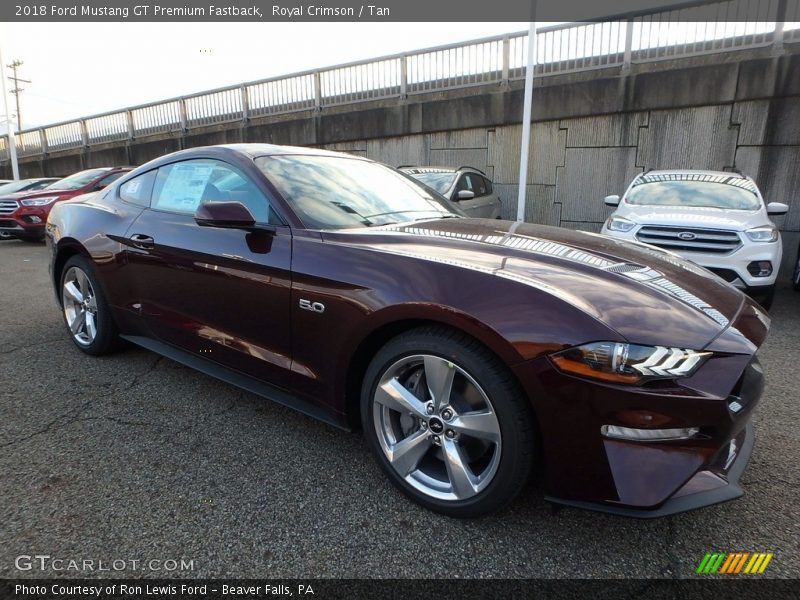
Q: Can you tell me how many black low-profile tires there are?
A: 2